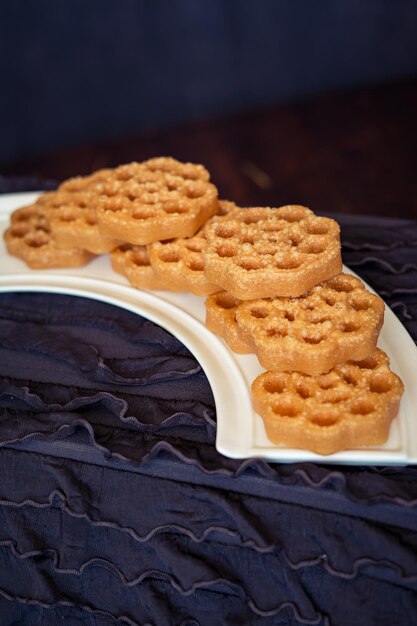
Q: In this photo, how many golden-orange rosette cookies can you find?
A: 9